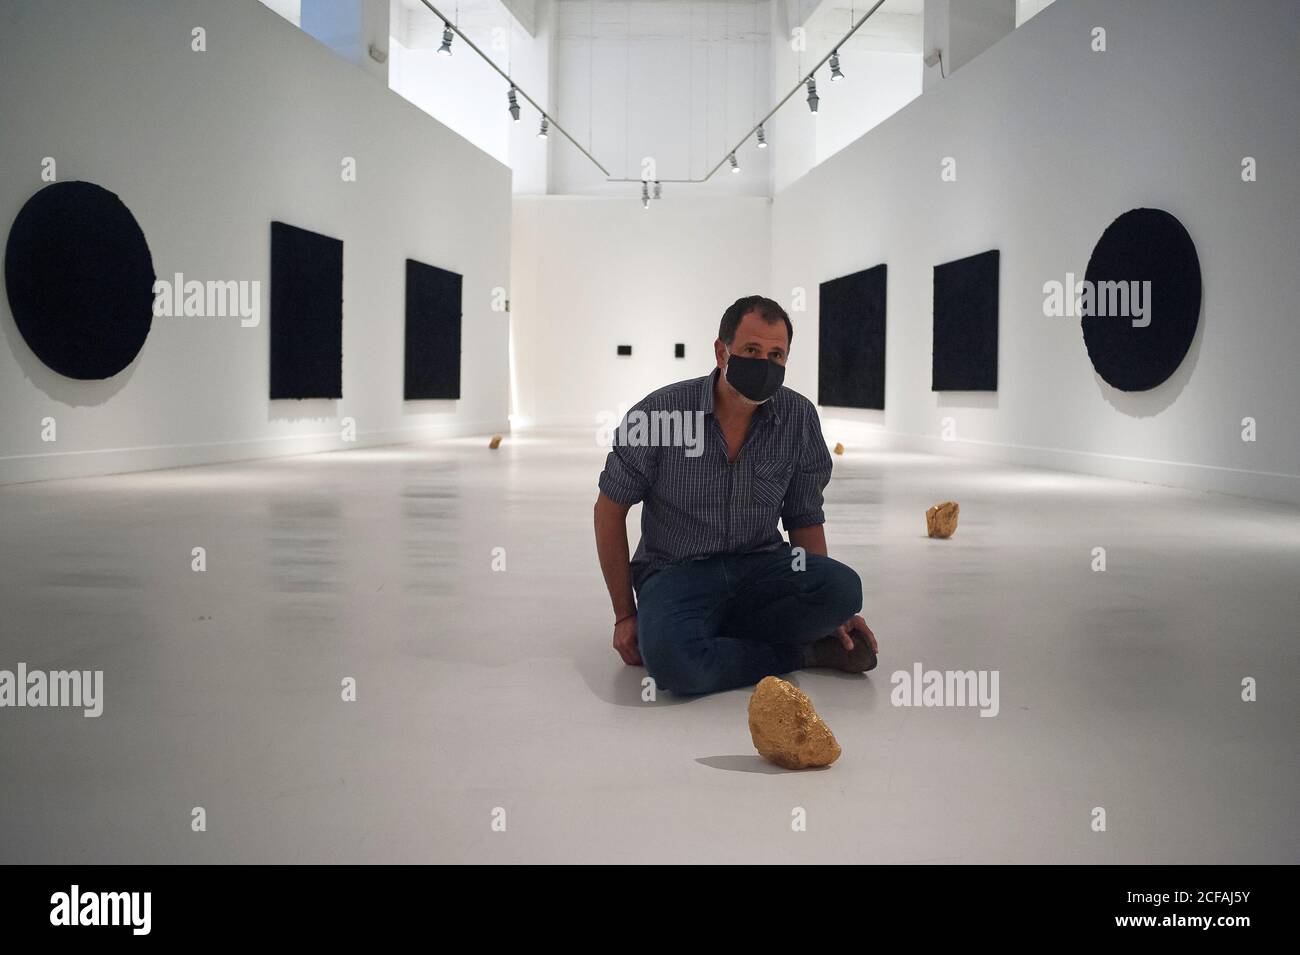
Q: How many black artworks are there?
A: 8